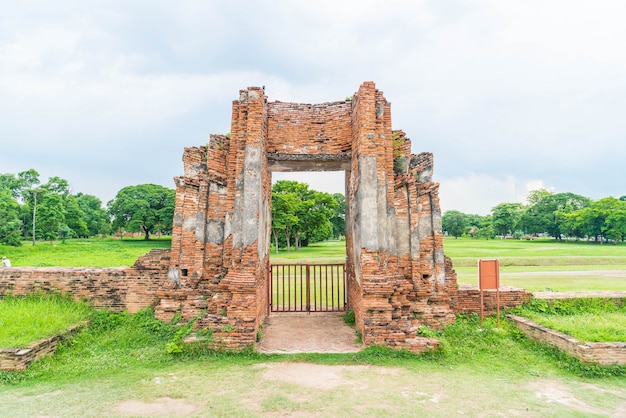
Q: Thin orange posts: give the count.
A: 2